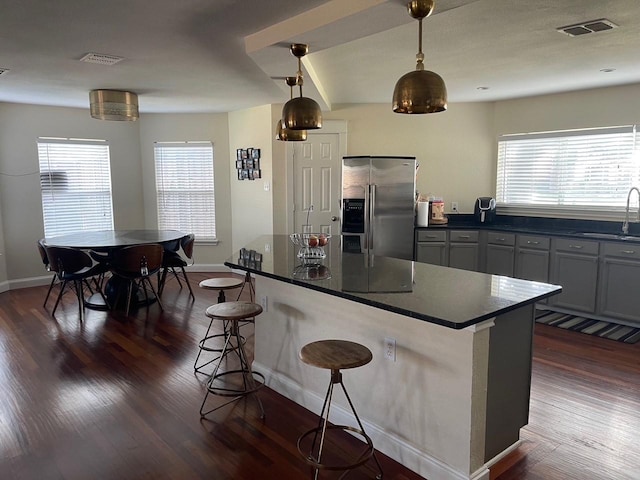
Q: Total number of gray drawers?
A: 6